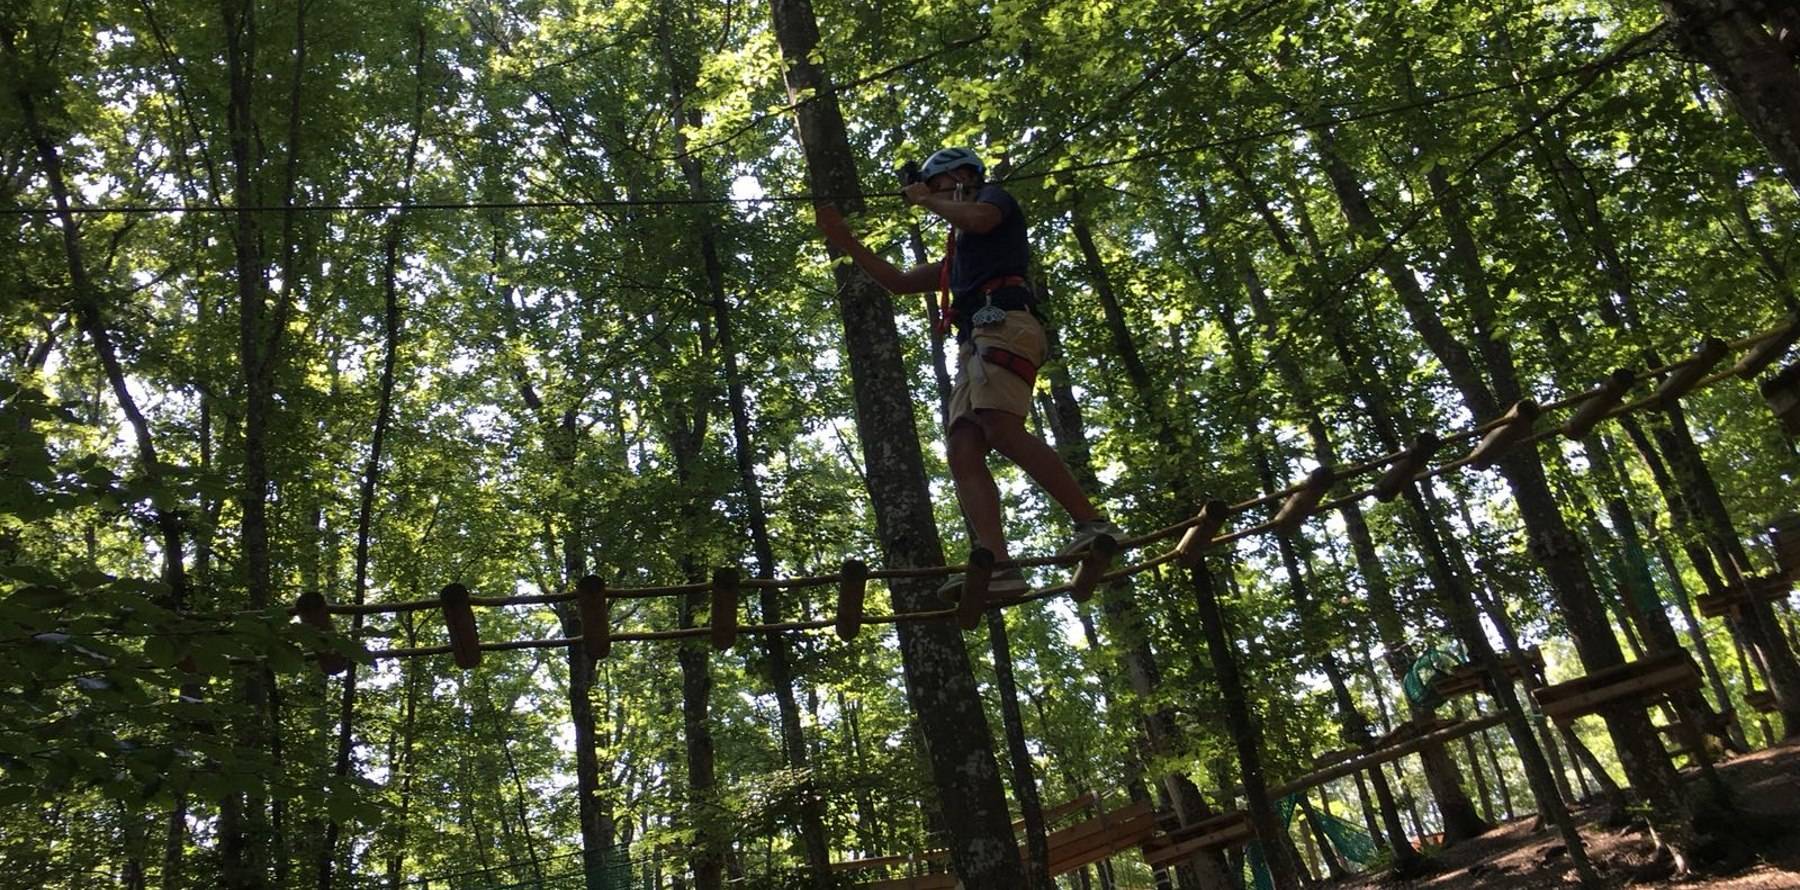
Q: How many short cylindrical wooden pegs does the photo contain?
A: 14